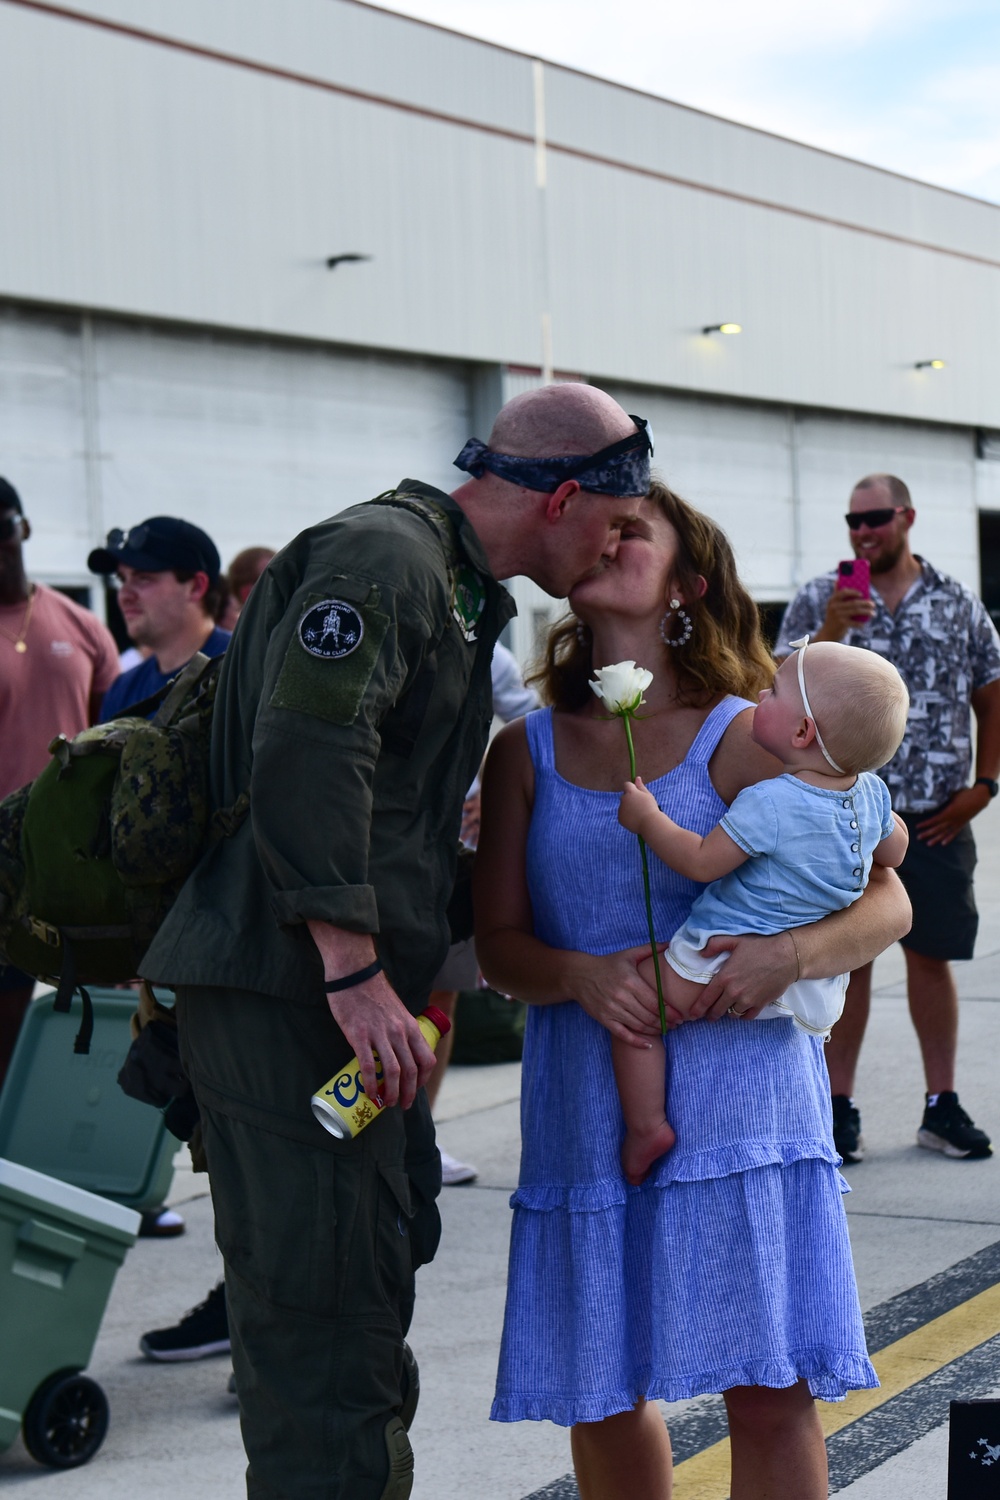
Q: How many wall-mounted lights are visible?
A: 3